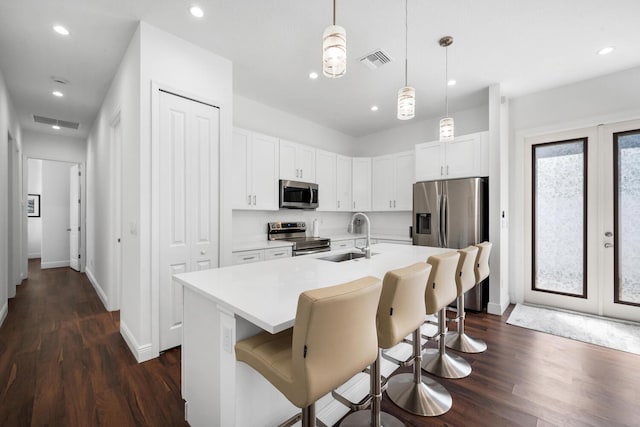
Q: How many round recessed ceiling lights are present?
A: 8